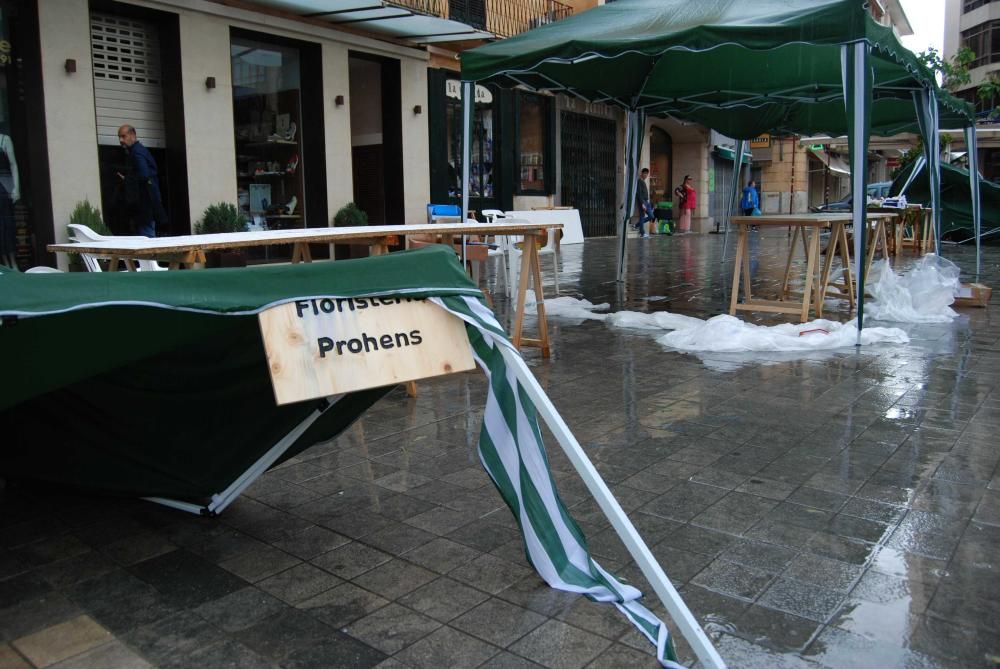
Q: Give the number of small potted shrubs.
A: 3